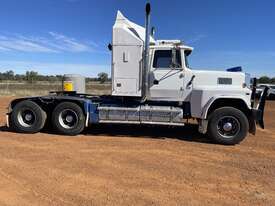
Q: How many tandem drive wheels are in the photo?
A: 2